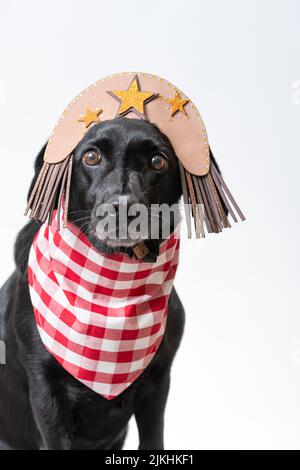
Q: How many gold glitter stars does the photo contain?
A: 3